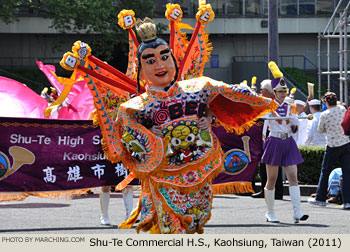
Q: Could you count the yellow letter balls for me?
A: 5